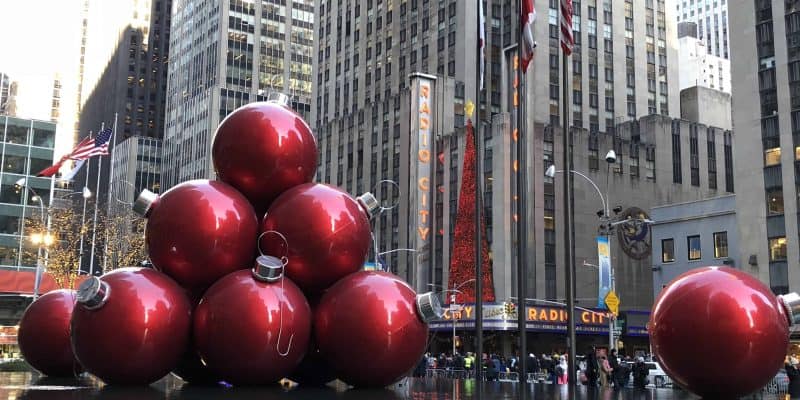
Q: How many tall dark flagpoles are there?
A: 3